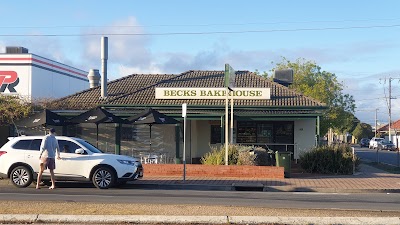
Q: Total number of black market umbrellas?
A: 3